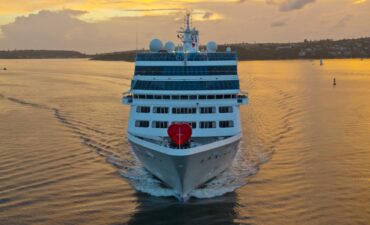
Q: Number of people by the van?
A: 0